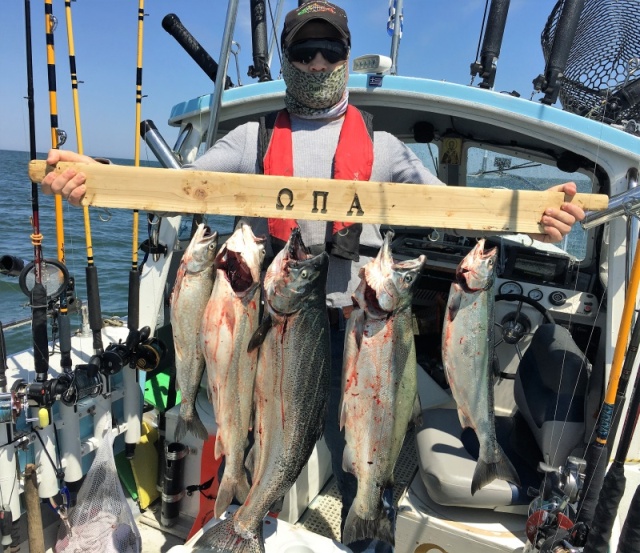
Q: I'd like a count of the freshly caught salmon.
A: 5